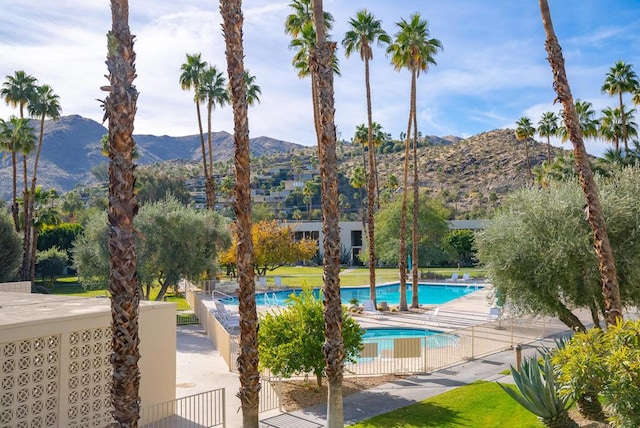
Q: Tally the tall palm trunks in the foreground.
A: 4